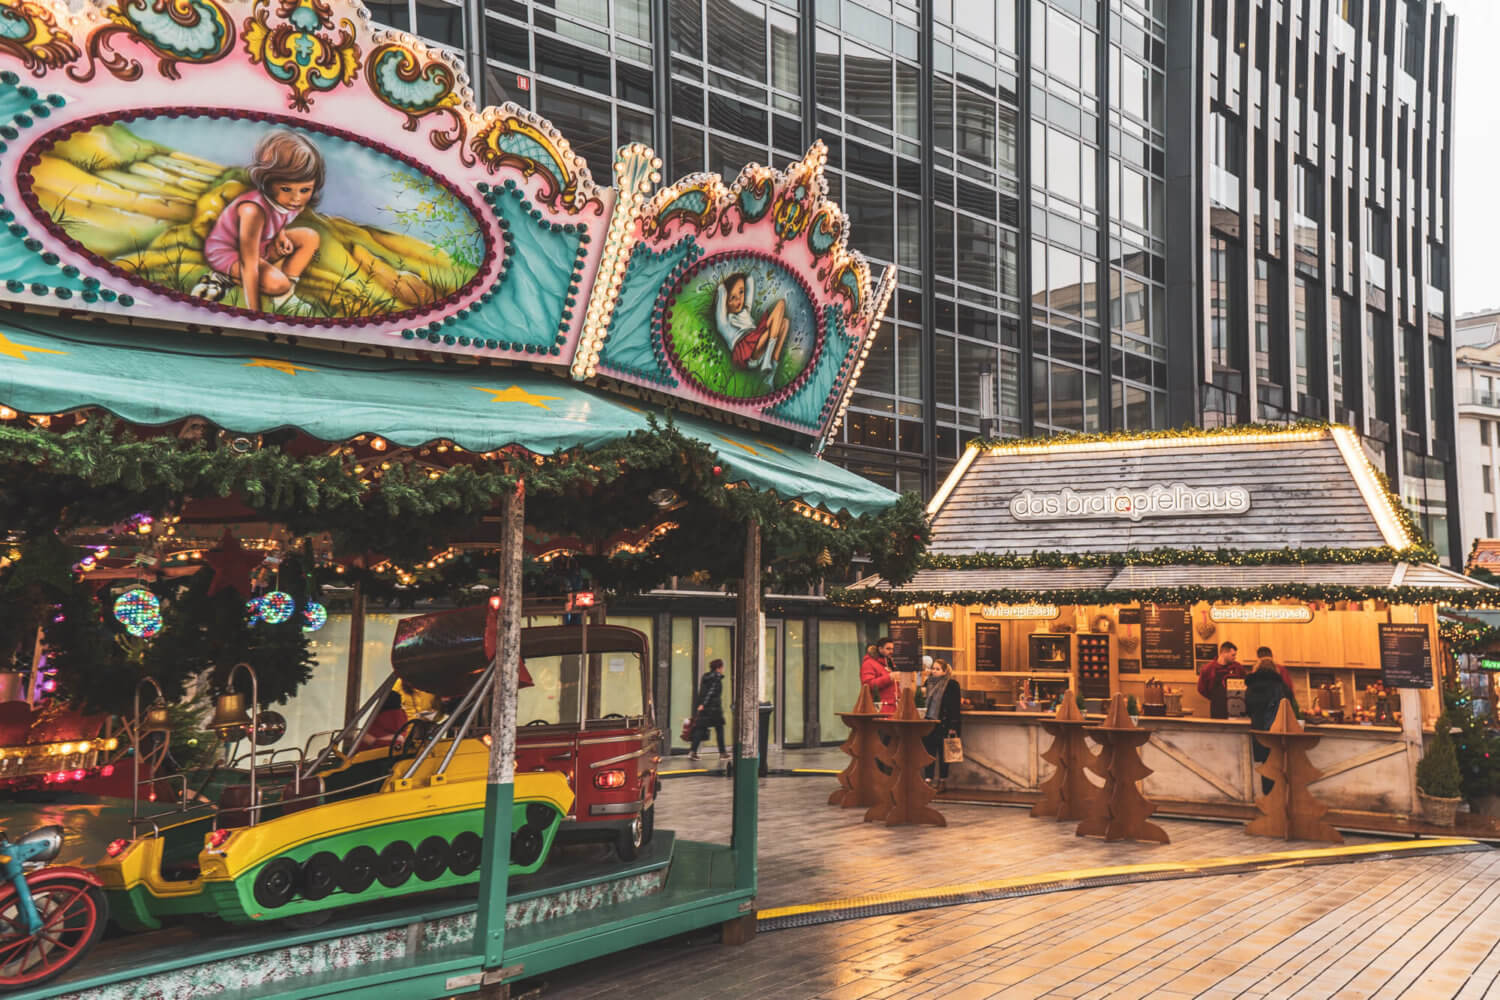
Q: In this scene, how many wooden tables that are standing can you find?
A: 5